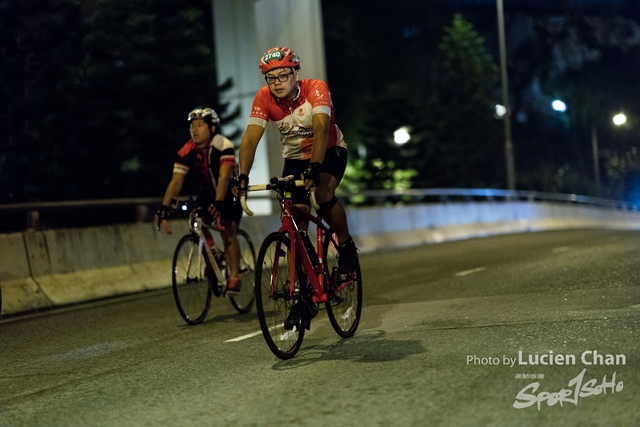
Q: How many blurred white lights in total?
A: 4